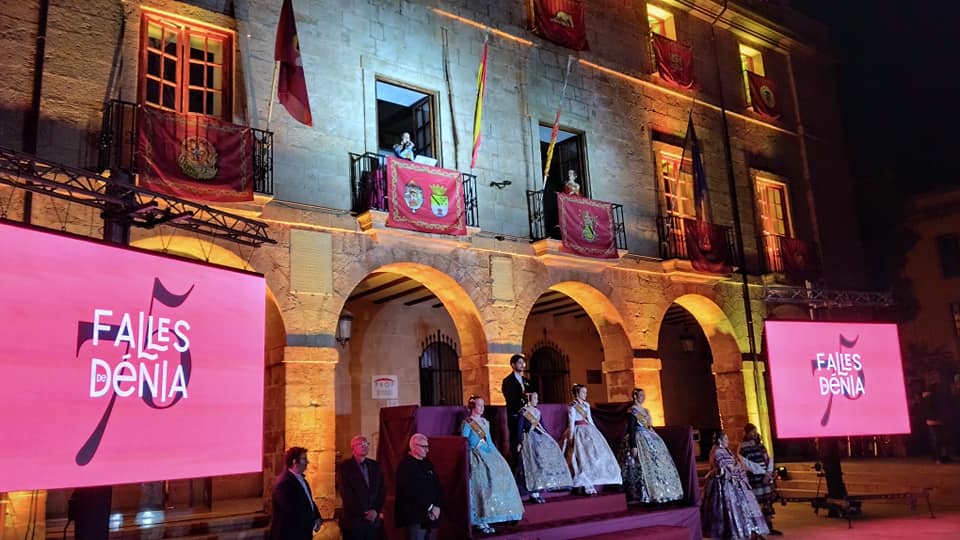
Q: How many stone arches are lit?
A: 4